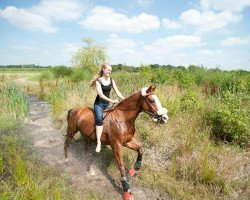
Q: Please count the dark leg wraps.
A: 2